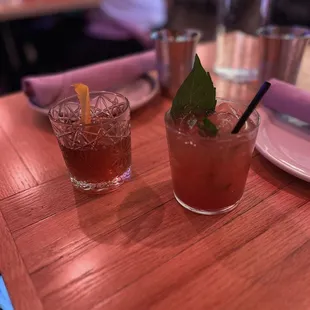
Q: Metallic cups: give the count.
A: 2